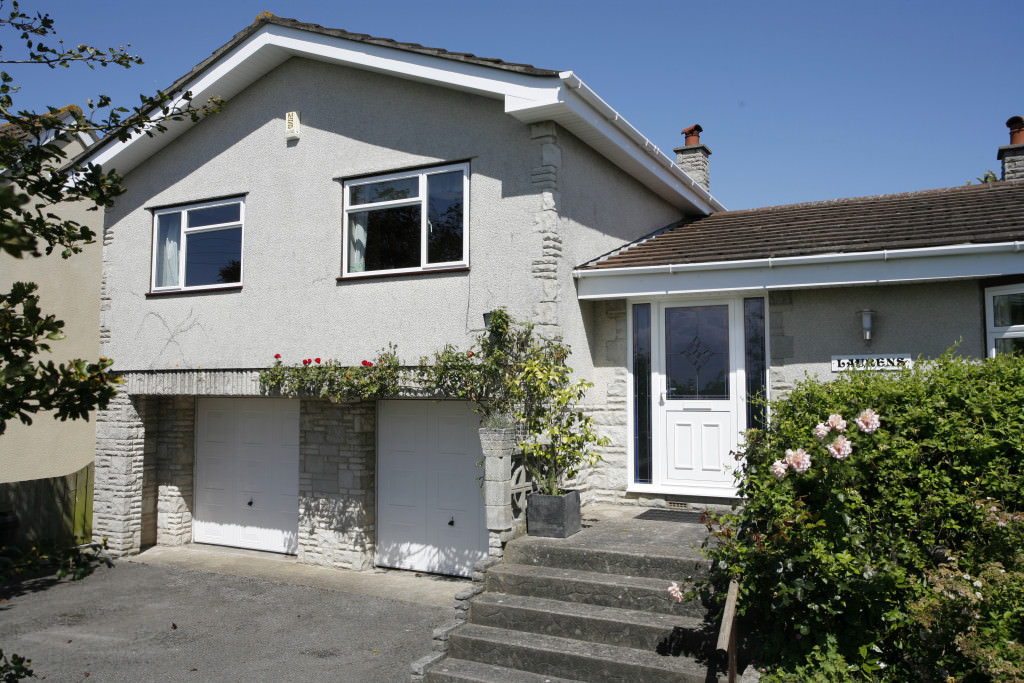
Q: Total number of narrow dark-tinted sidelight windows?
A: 2